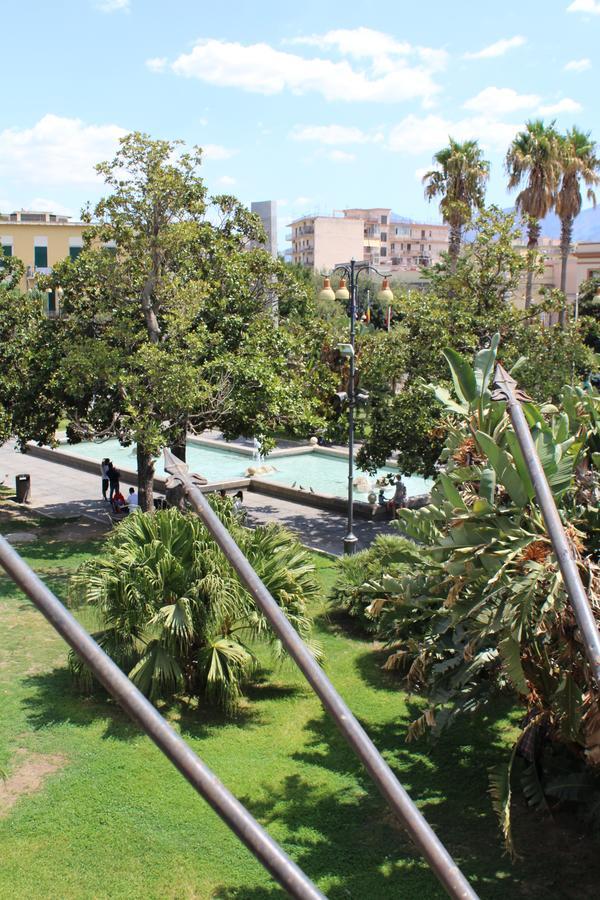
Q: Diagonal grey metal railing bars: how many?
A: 3